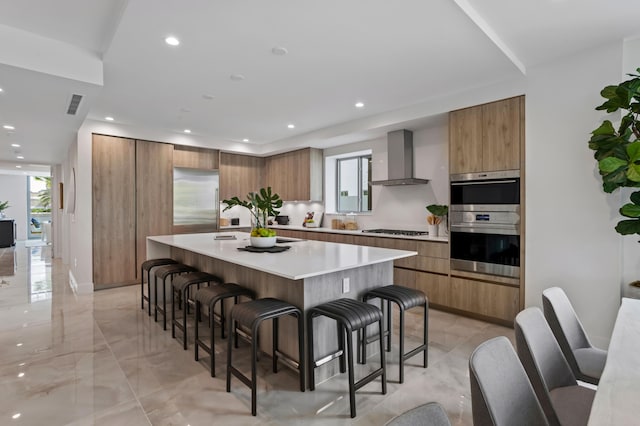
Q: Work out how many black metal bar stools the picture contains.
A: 7